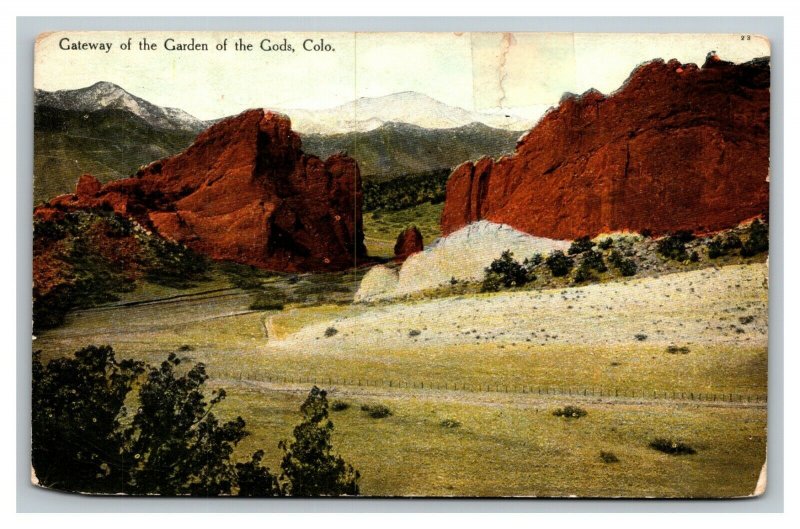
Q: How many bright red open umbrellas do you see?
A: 0